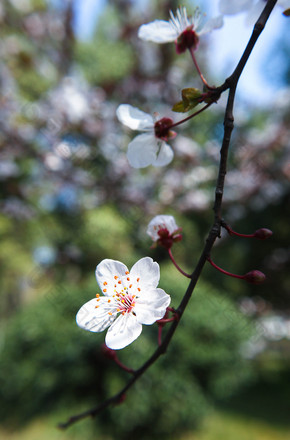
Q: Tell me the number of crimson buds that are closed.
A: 2